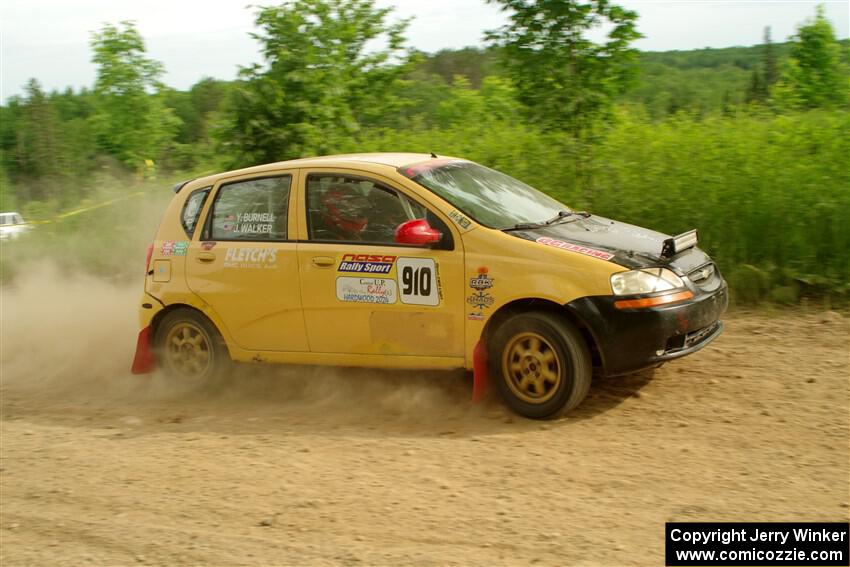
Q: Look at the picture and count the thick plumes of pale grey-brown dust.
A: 1